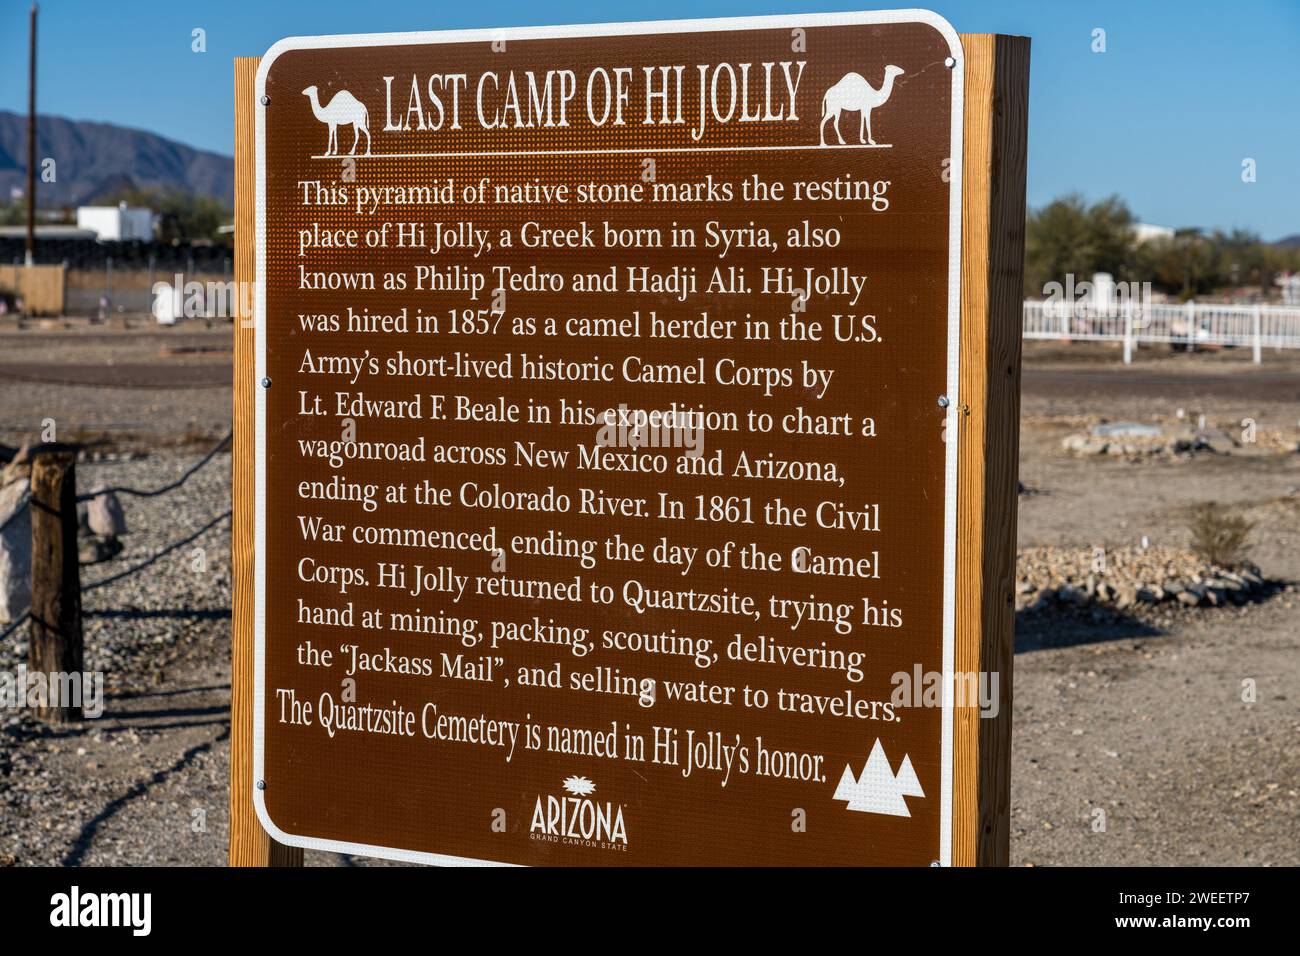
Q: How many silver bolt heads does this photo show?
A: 6